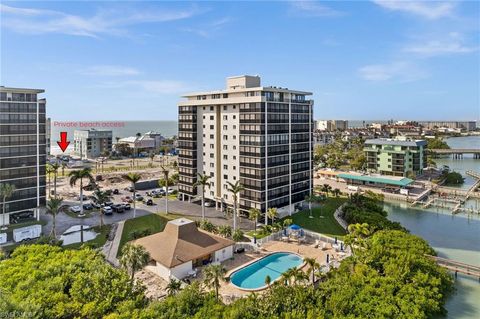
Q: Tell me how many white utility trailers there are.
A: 2